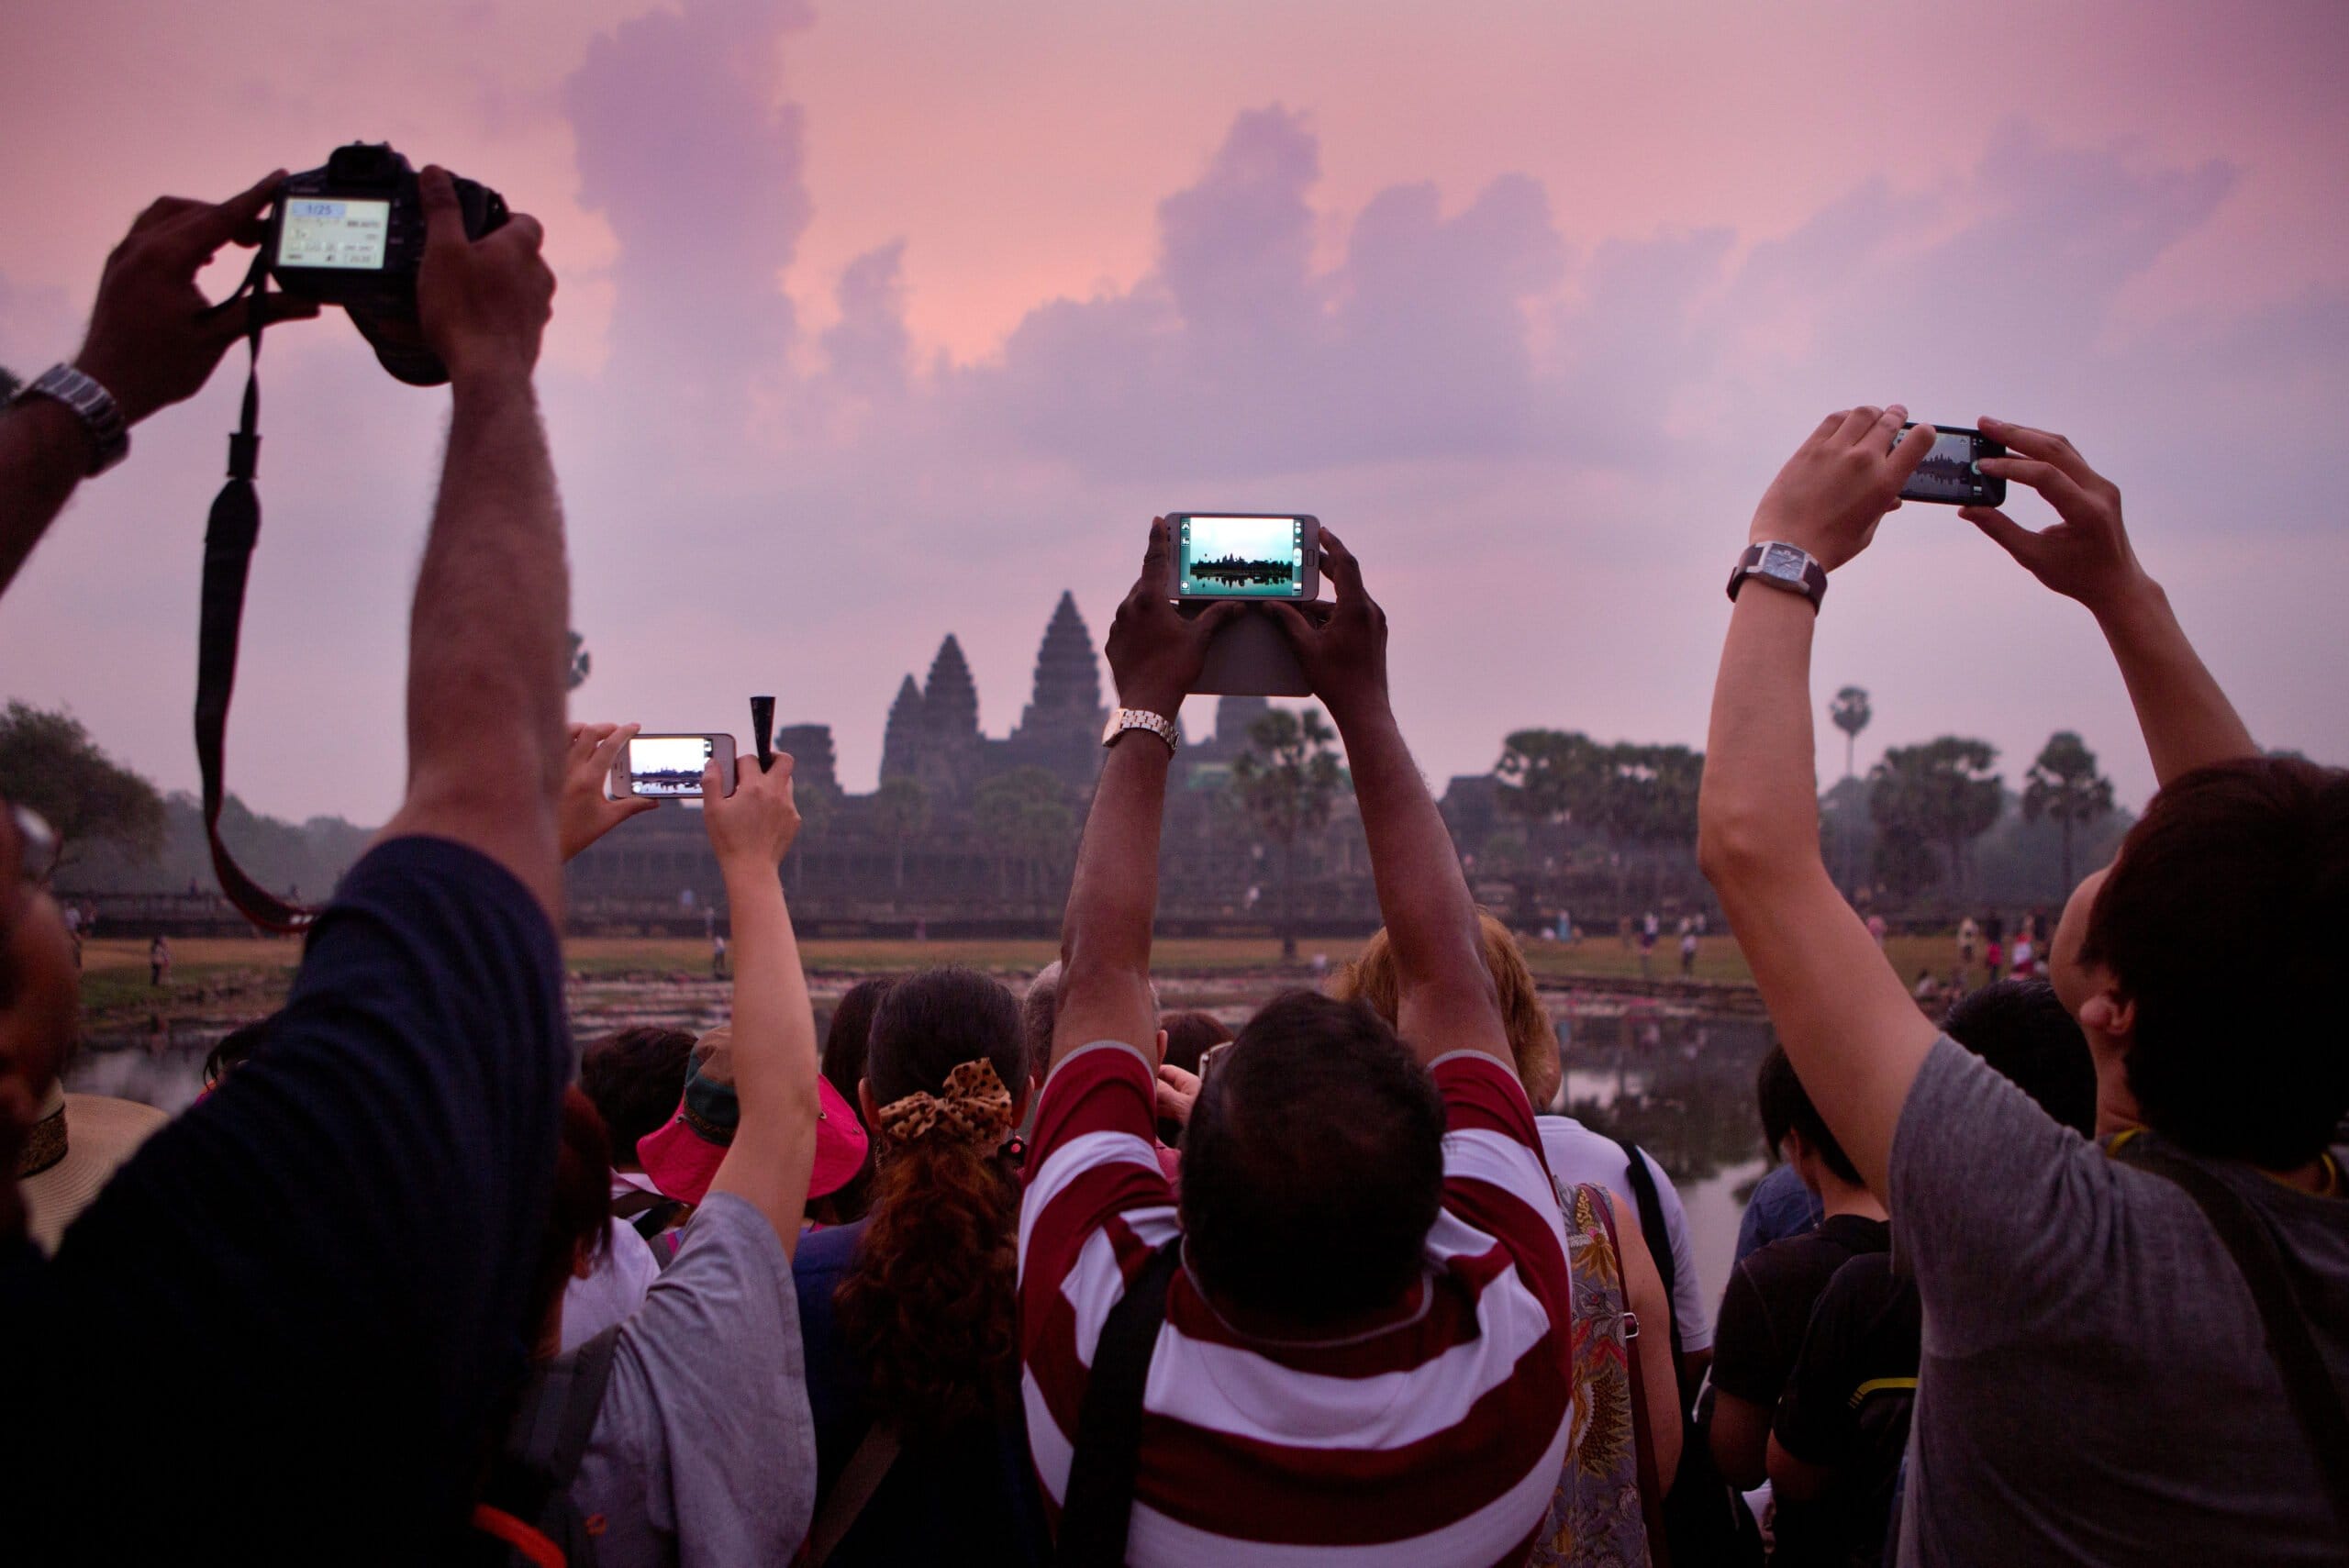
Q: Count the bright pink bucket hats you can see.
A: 1